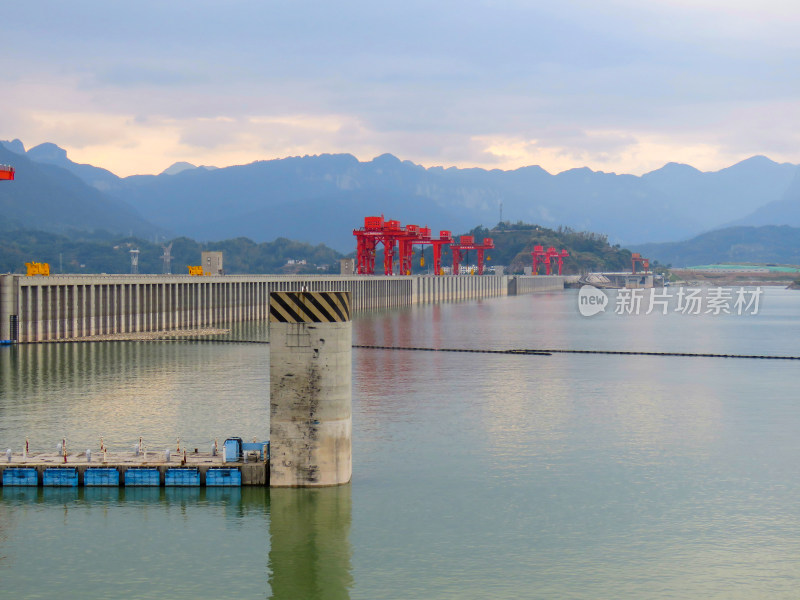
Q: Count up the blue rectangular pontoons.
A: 6